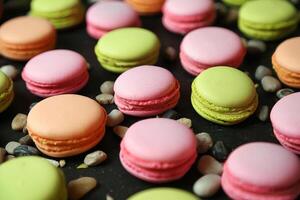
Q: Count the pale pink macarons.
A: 8